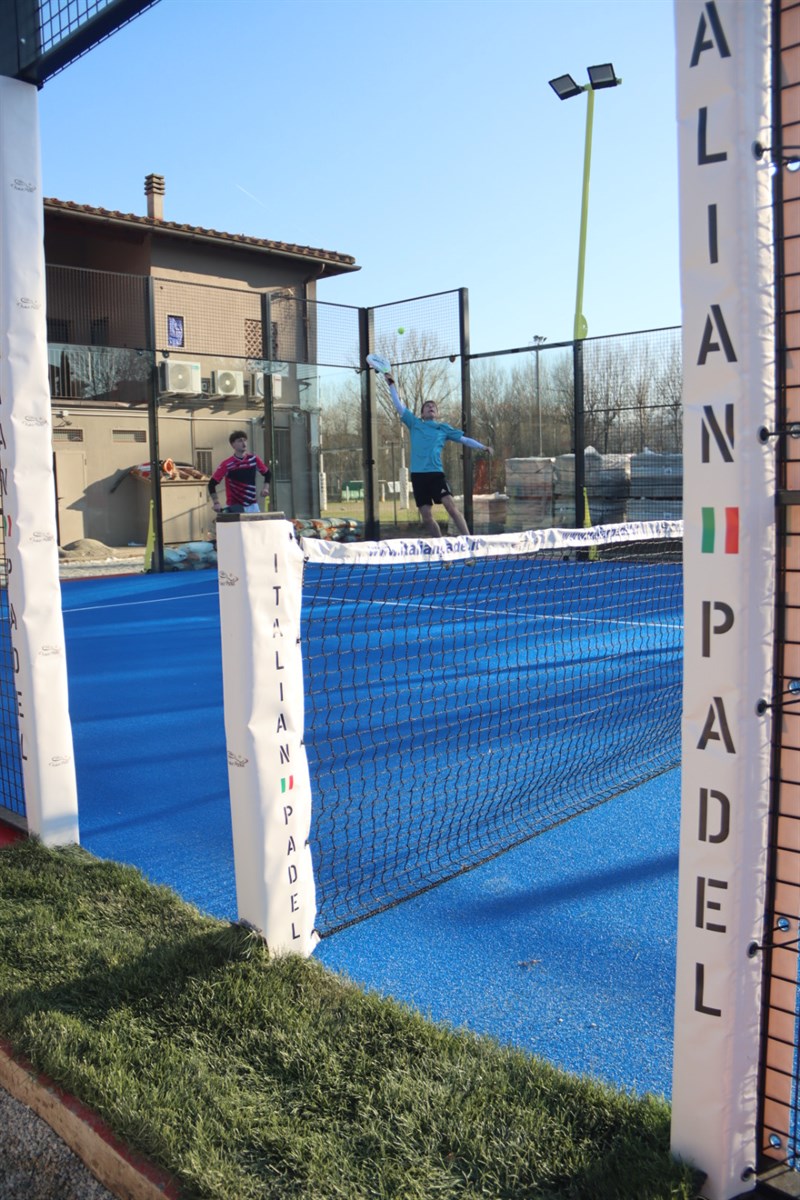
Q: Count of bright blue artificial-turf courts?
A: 1